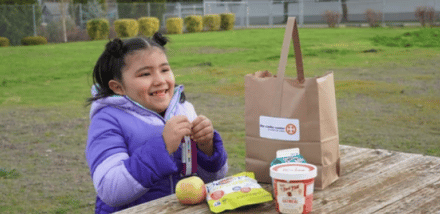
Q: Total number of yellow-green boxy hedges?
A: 7